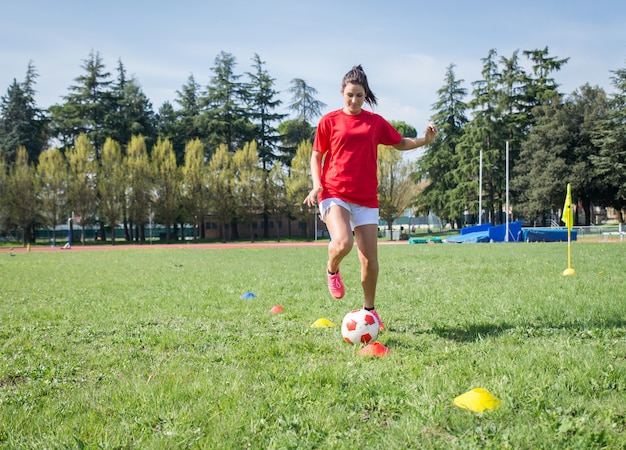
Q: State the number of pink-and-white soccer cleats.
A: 2